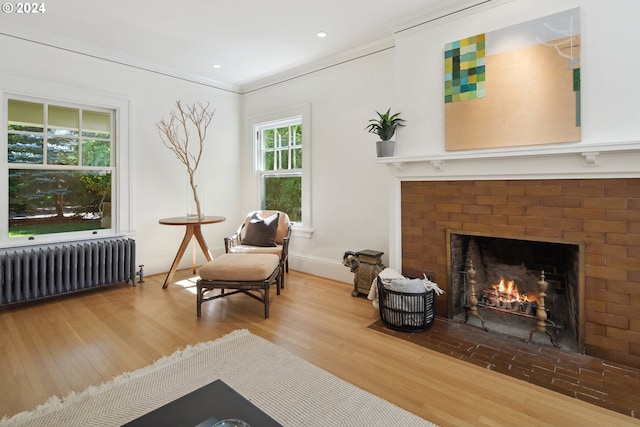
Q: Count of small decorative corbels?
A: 3